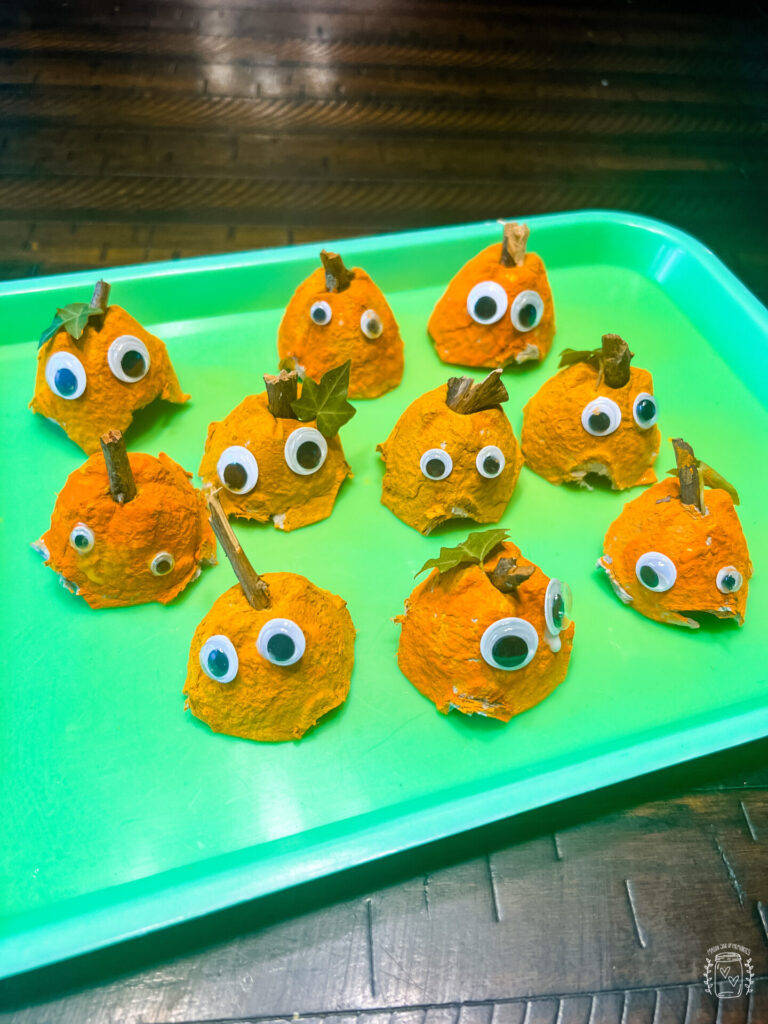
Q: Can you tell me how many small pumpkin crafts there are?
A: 10